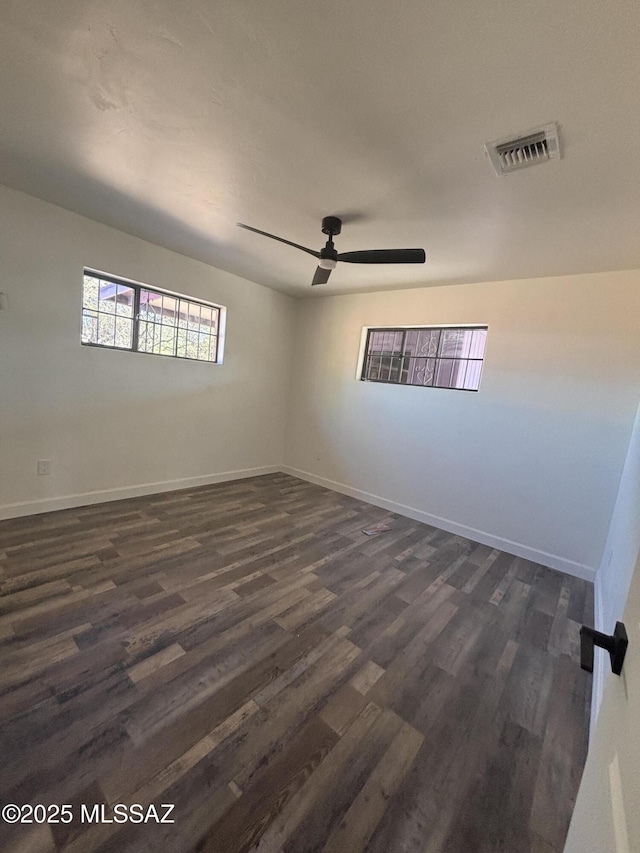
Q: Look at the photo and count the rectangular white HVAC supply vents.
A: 1